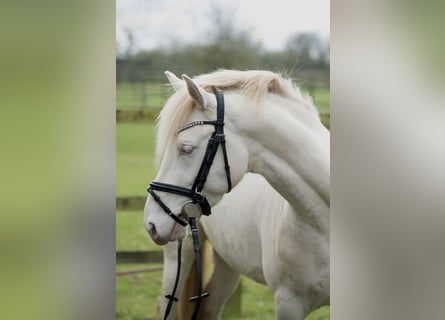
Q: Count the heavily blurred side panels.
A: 2